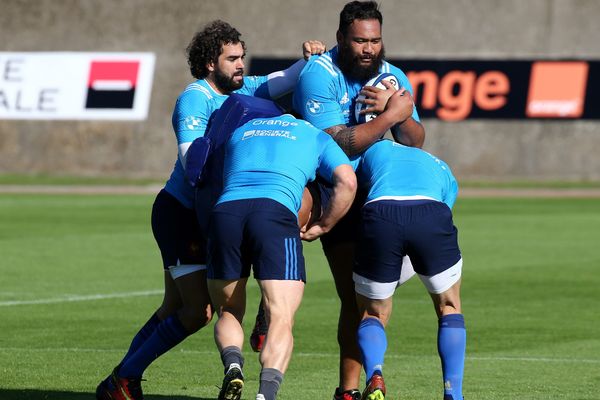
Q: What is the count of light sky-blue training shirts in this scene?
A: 4